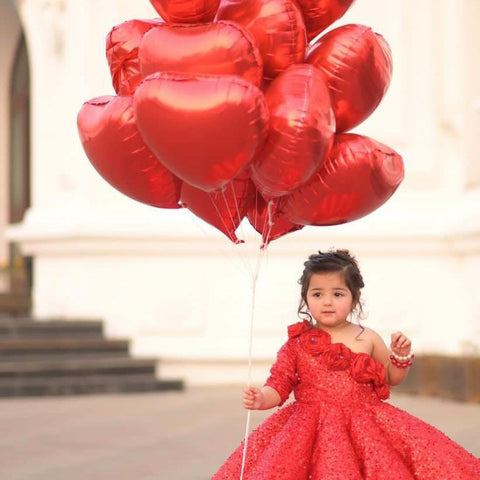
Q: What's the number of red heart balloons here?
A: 12